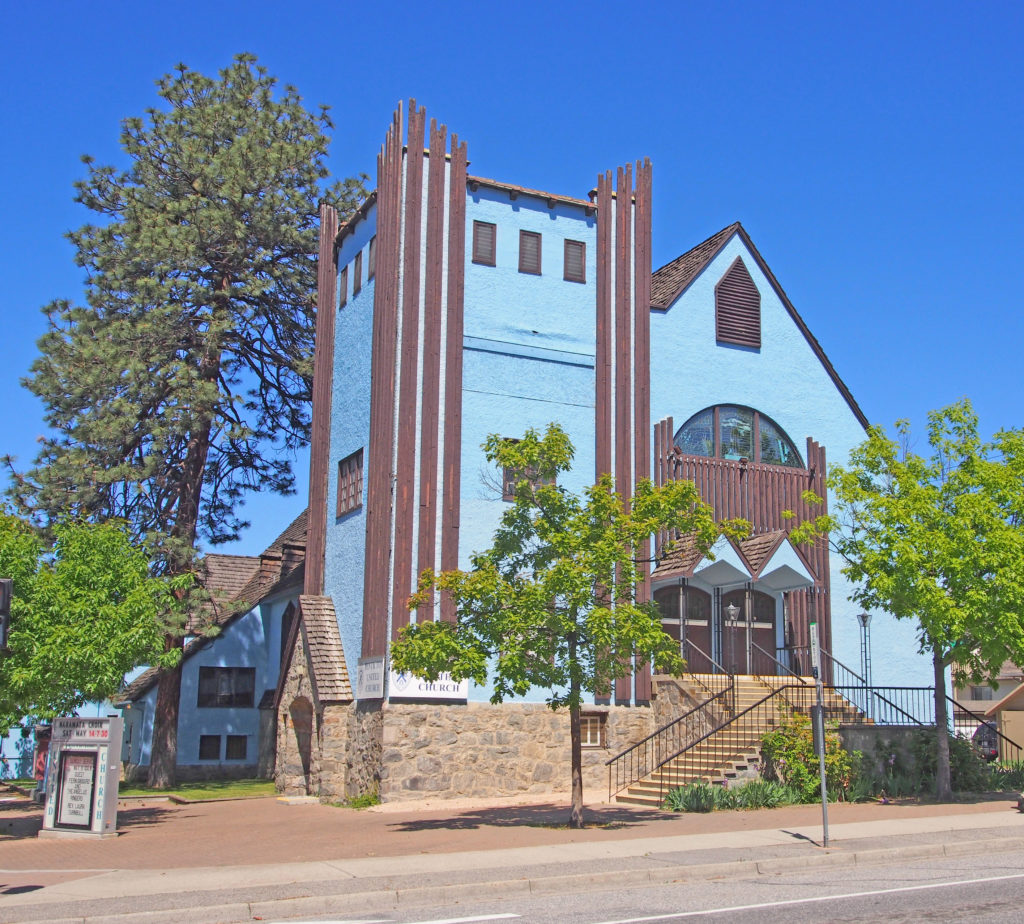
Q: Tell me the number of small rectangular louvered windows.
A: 6